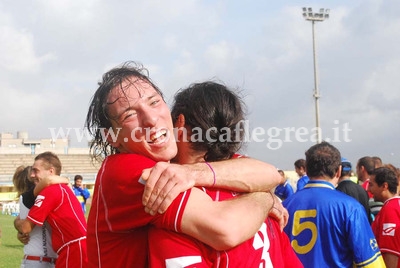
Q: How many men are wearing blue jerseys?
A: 4